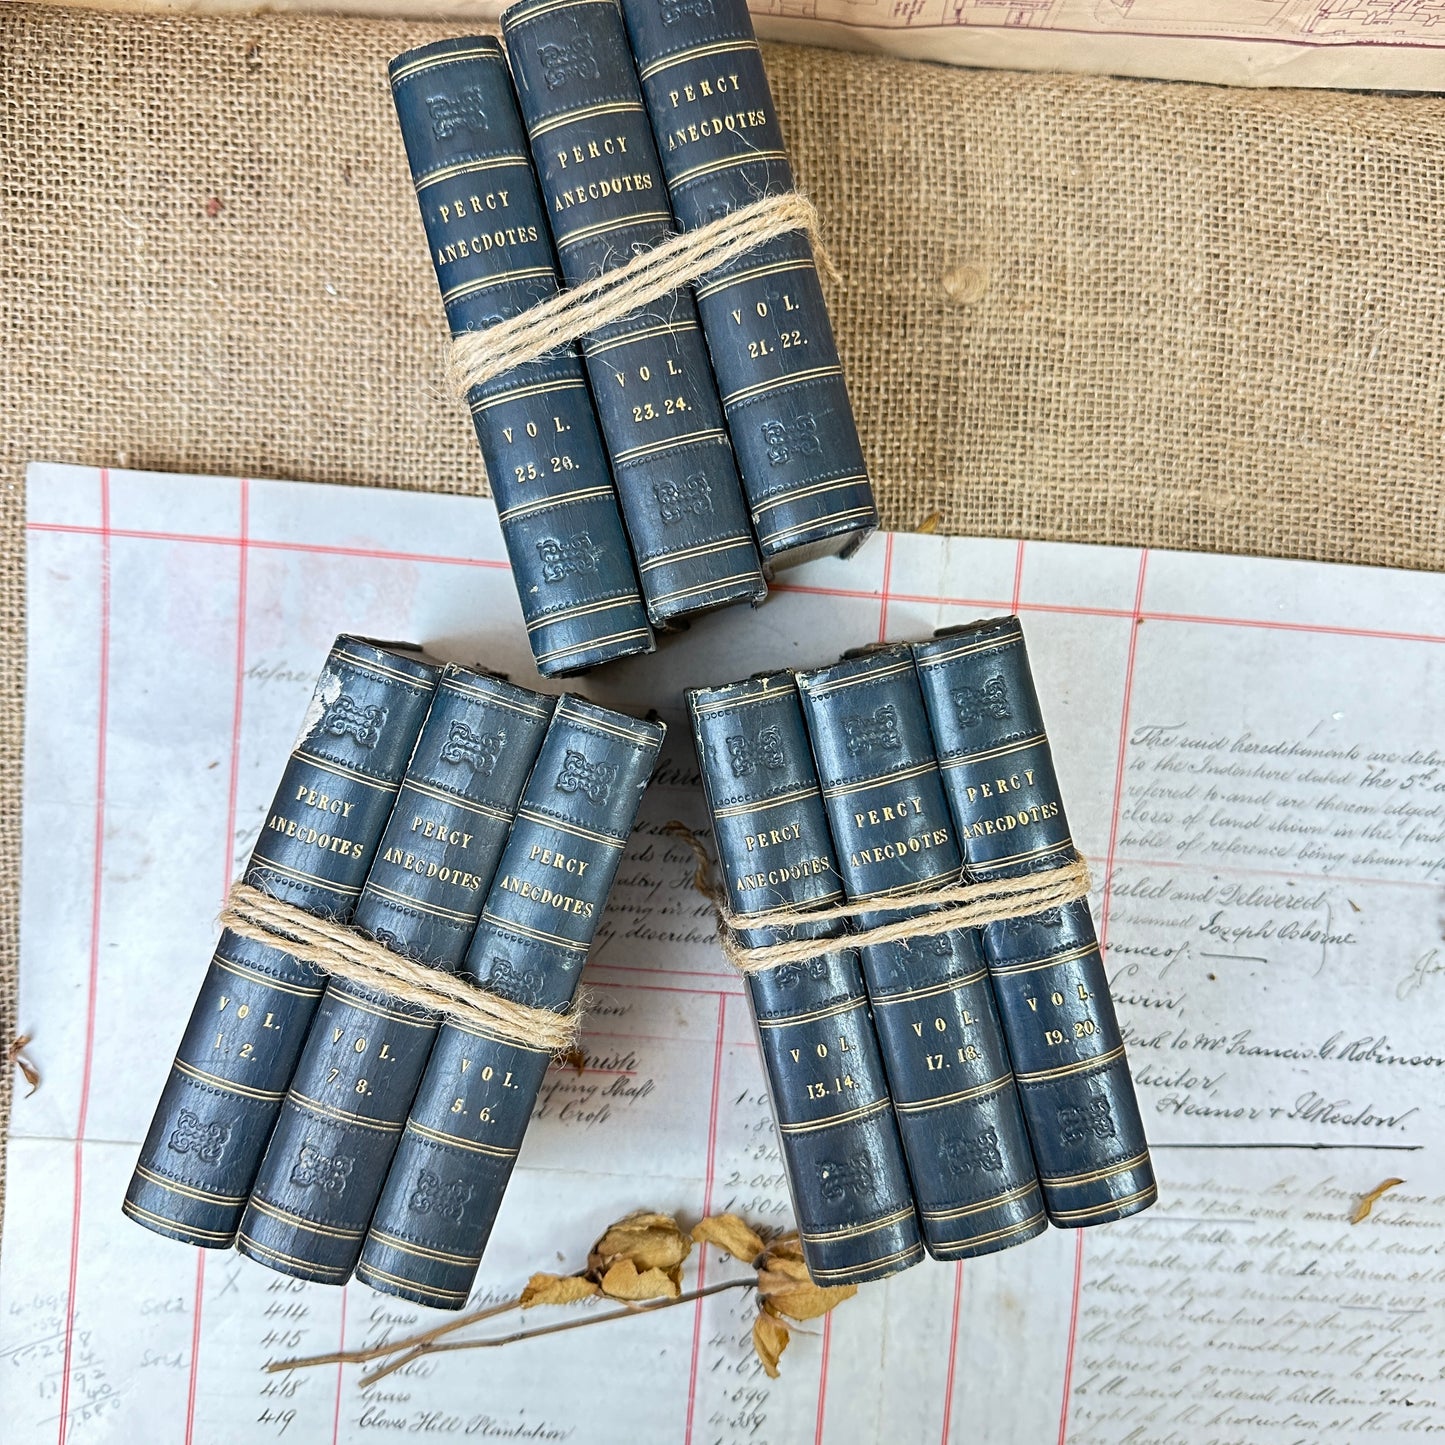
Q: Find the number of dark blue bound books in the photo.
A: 9